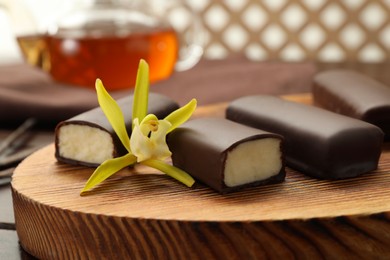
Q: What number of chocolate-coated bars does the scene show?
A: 4